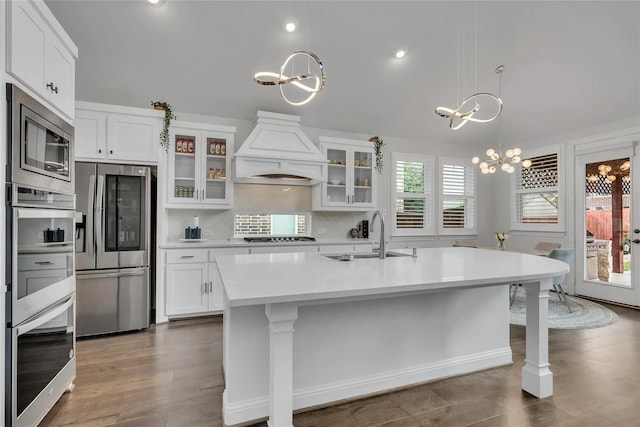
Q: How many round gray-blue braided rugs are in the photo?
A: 1